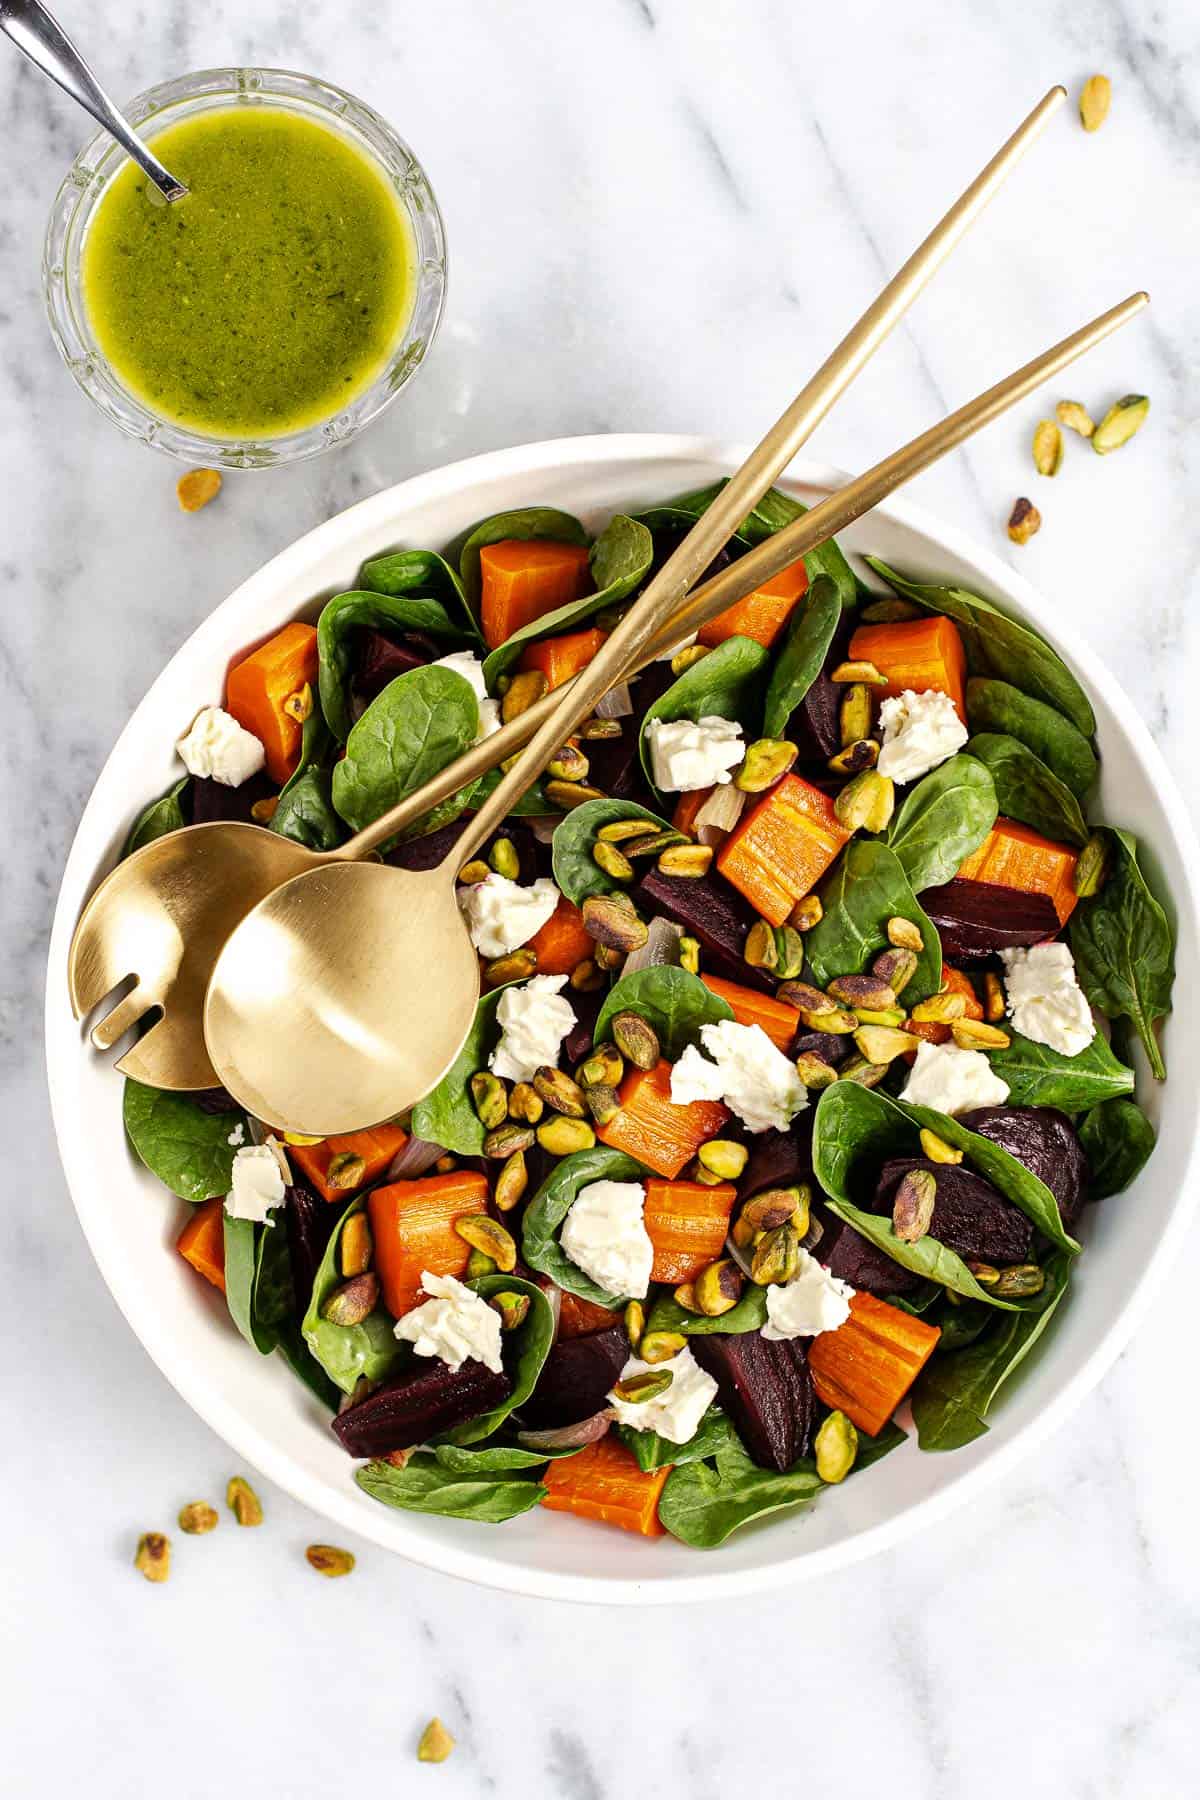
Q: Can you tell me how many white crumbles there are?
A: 14